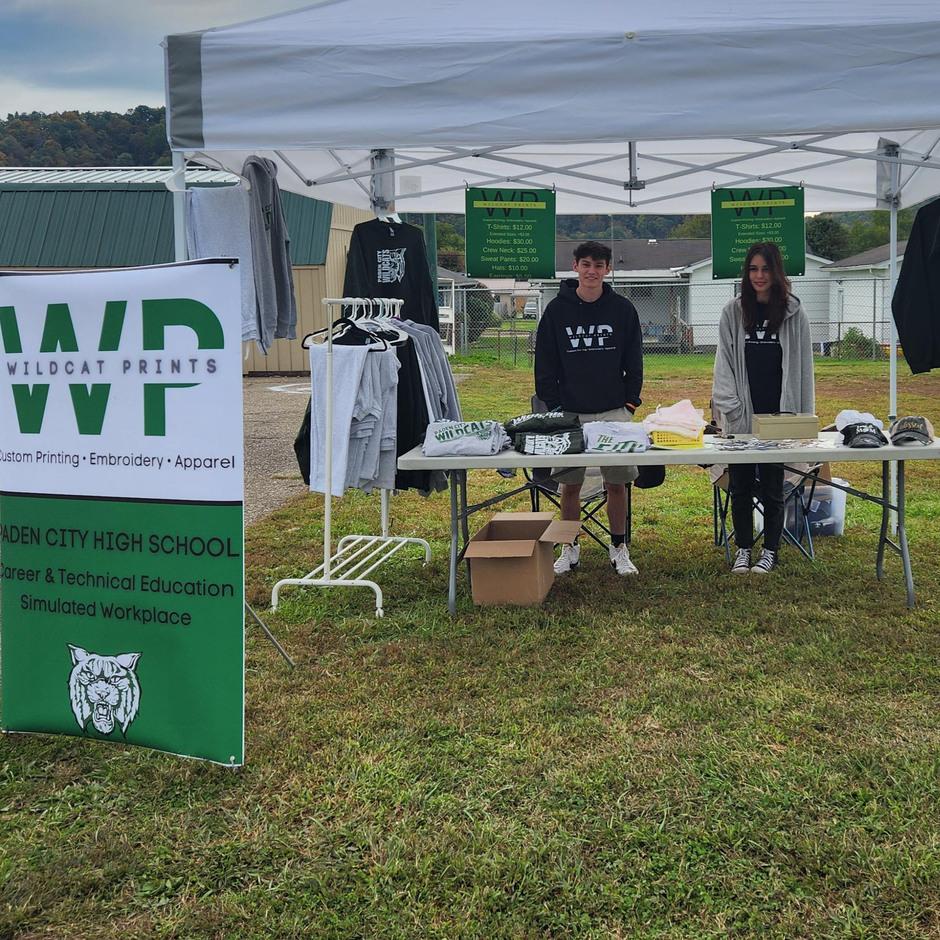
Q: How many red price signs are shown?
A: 0